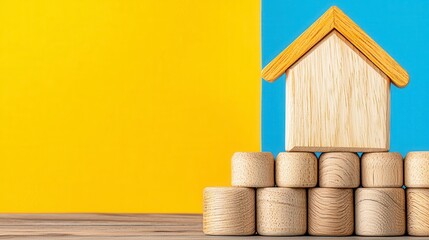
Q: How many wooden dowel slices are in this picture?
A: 10